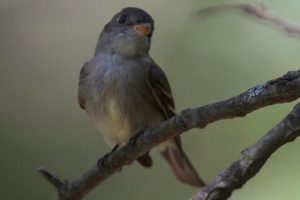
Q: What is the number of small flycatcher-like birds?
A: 1